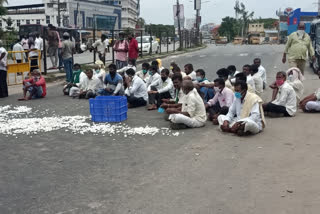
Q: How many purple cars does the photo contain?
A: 0